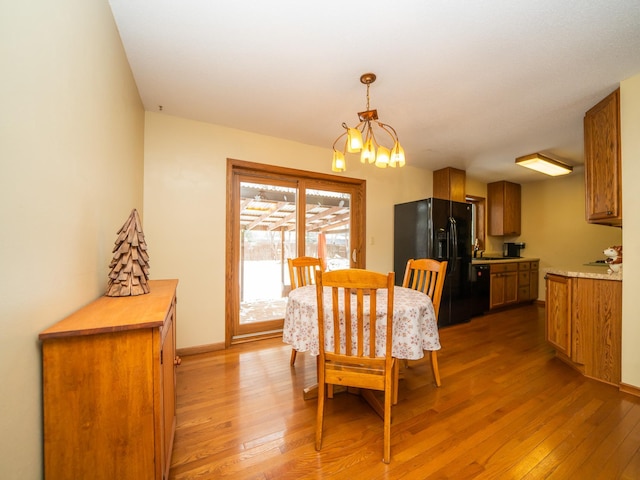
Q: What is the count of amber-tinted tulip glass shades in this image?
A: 5